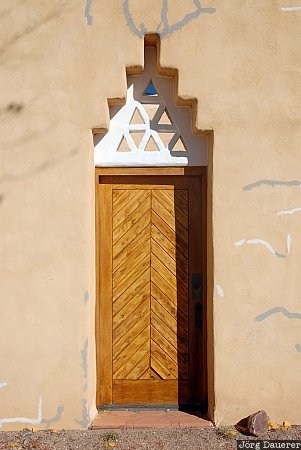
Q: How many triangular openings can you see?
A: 9